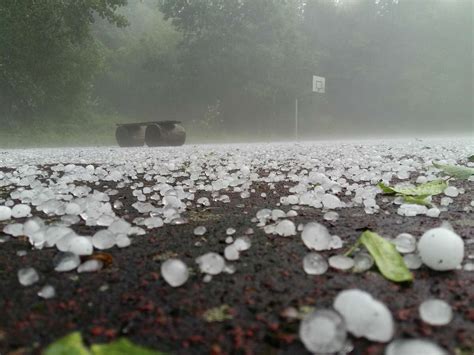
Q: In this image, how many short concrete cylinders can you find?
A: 2